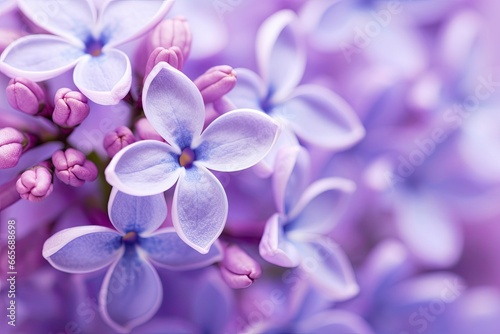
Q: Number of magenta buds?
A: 11